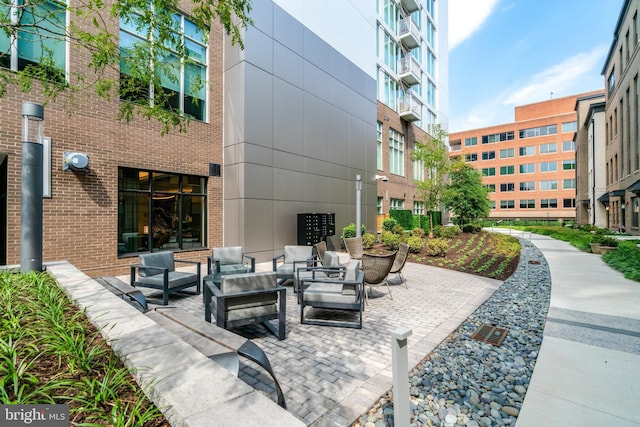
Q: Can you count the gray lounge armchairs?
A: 6